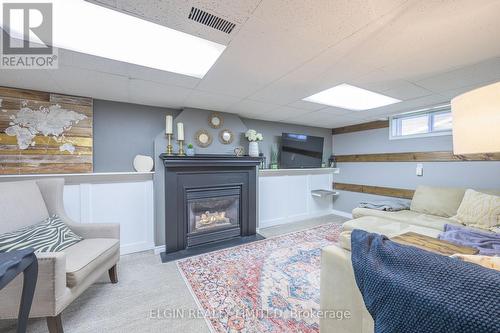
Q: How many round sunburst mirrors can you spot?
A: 3